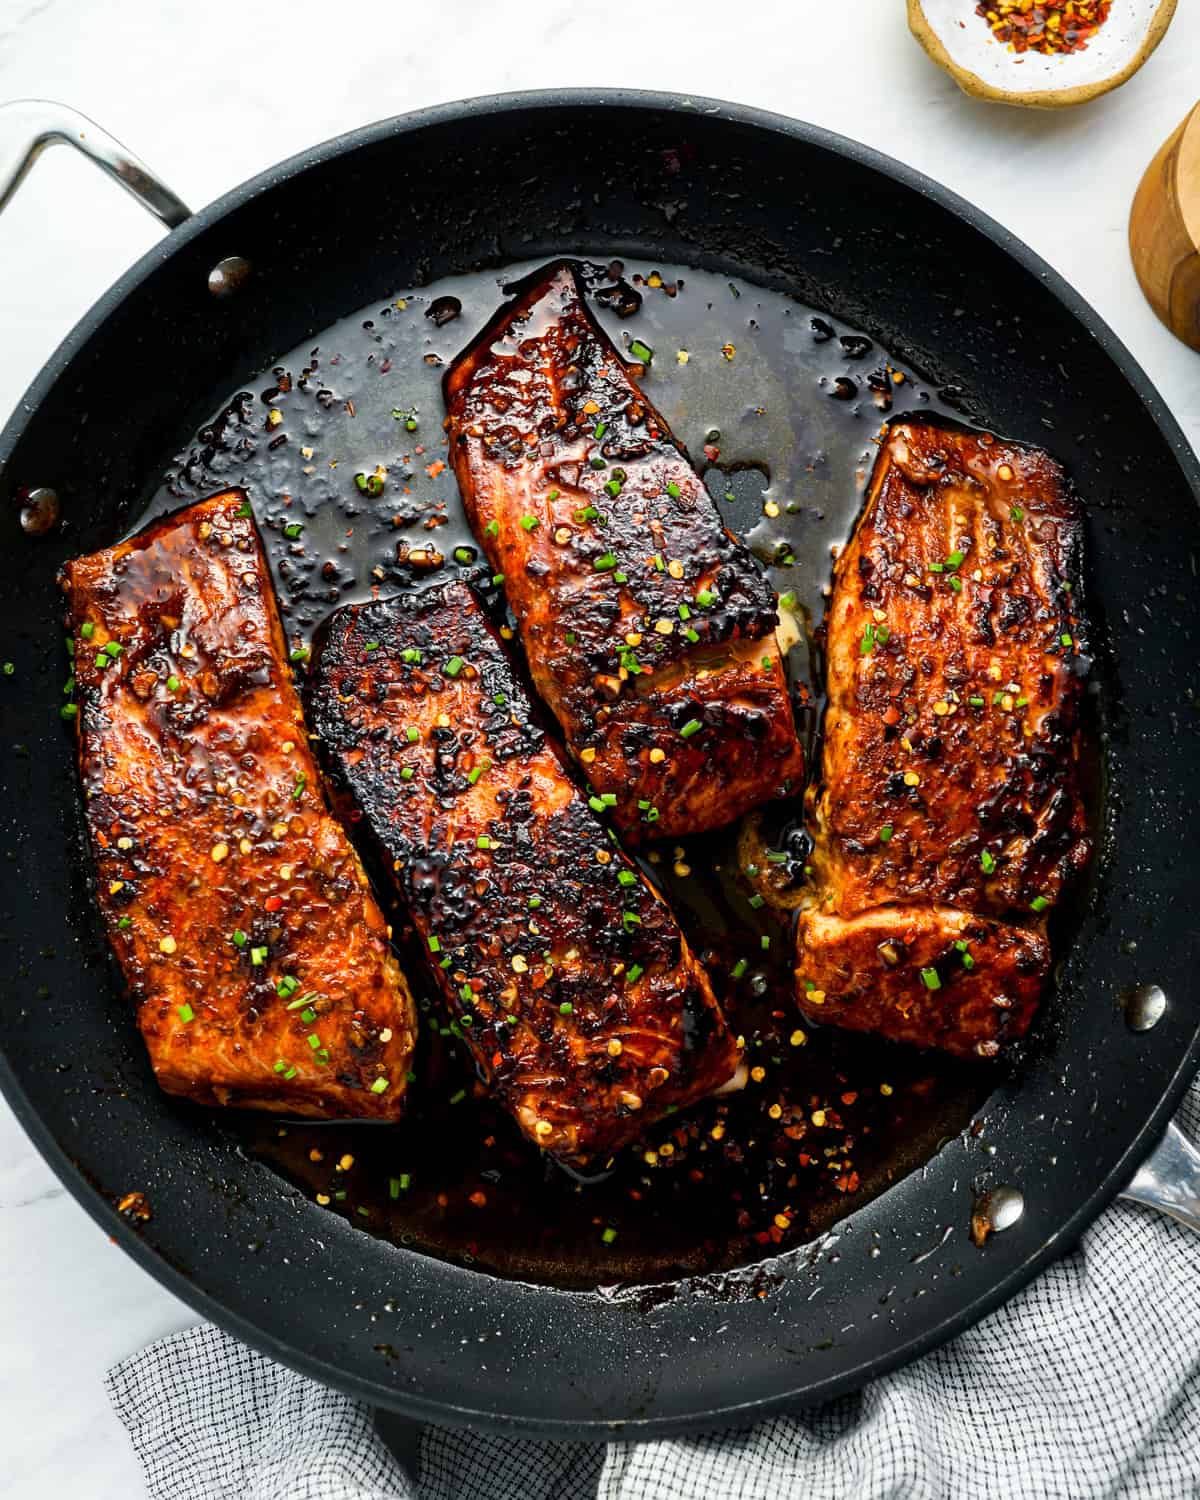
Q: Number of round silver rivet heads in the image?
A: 4